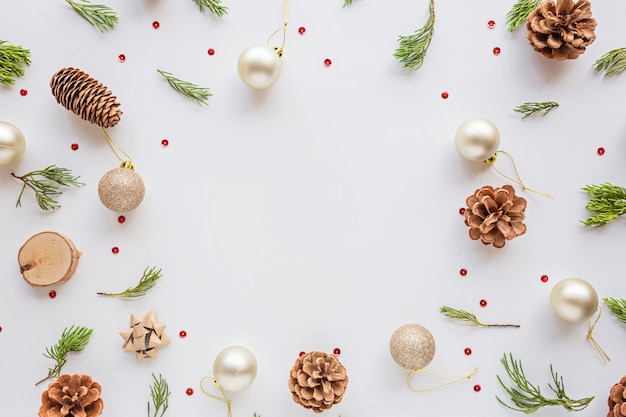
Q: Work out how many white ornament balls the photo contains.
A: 5